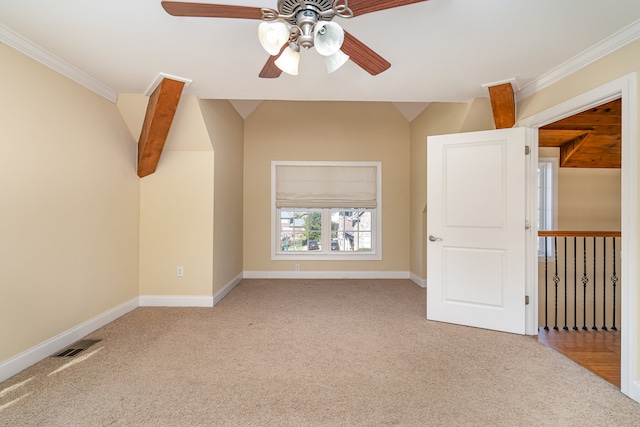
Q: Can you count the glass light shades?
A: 4